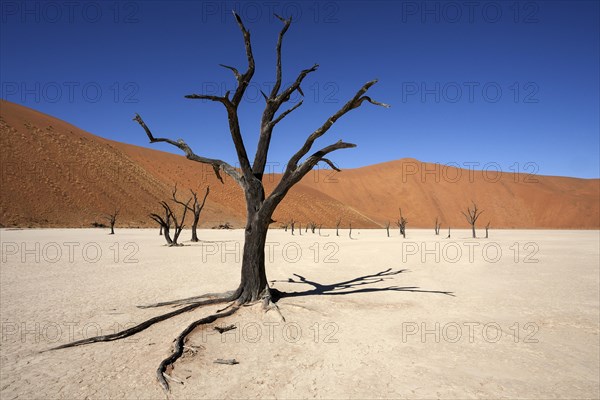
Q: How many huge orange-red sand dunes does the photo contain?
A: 2